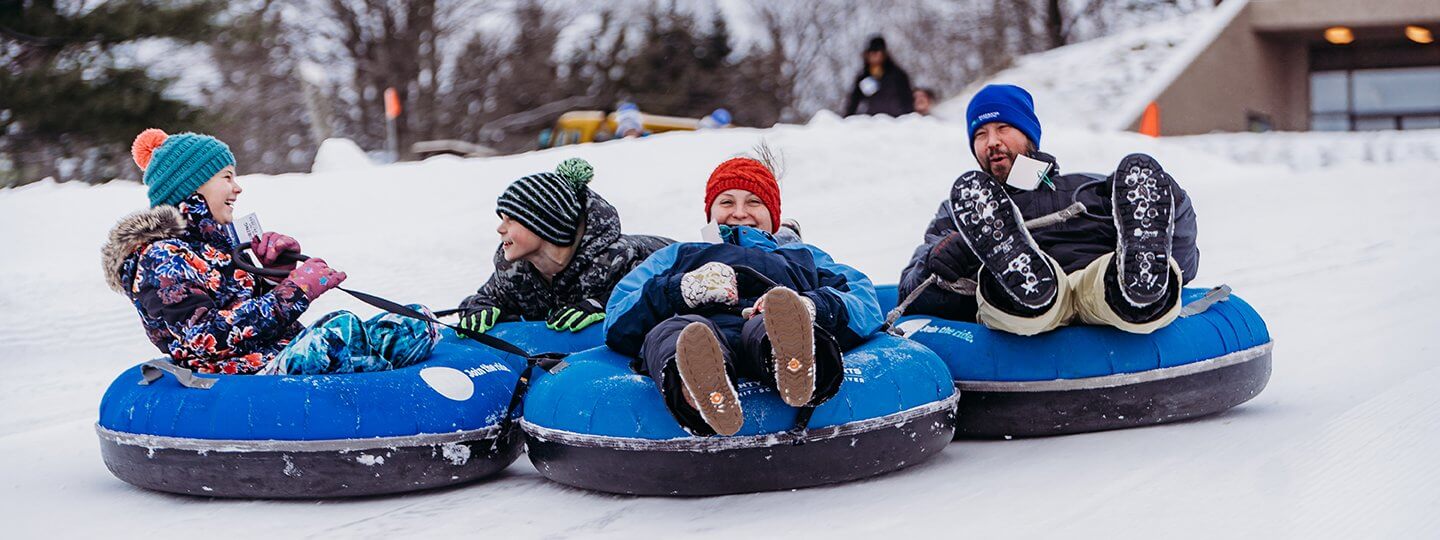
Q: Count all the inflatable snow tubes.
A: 4